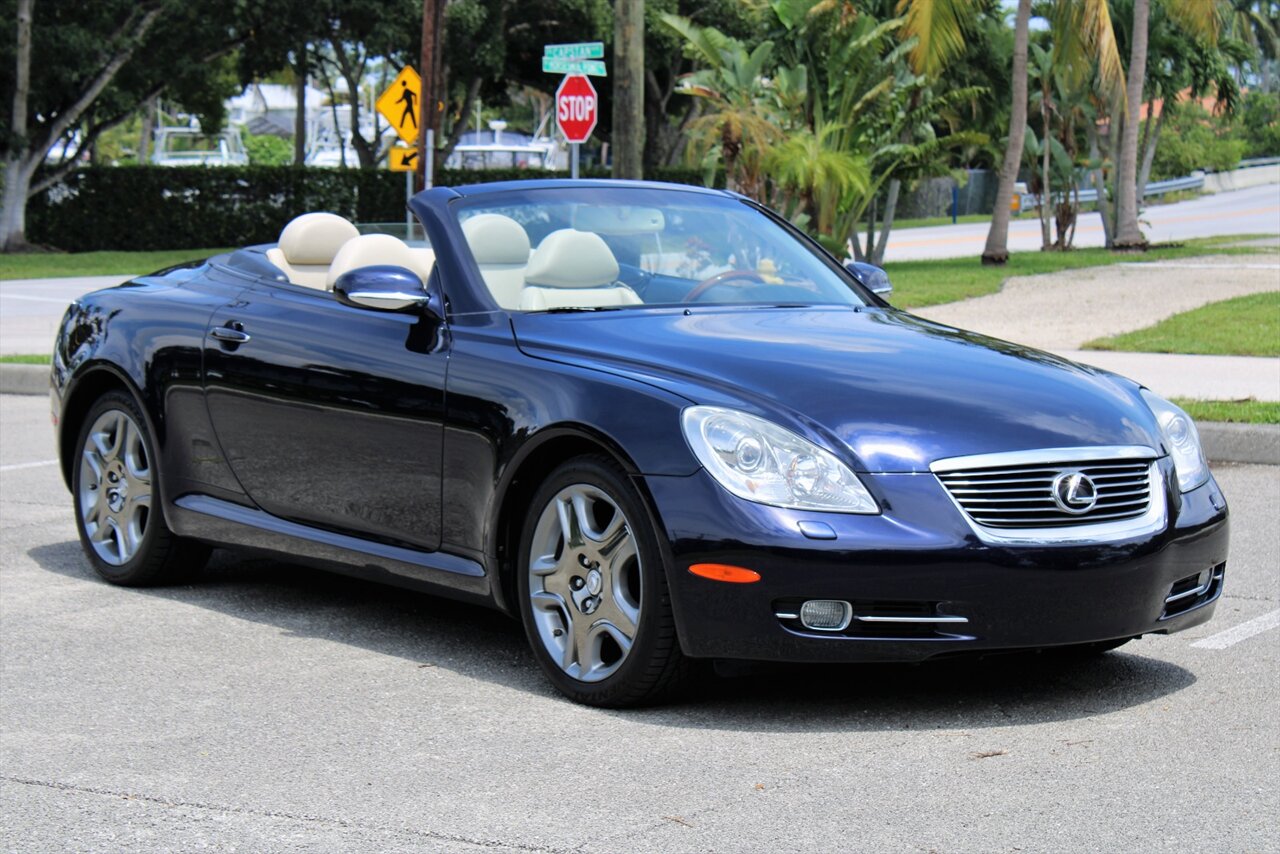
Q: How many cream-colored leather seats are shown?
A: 4